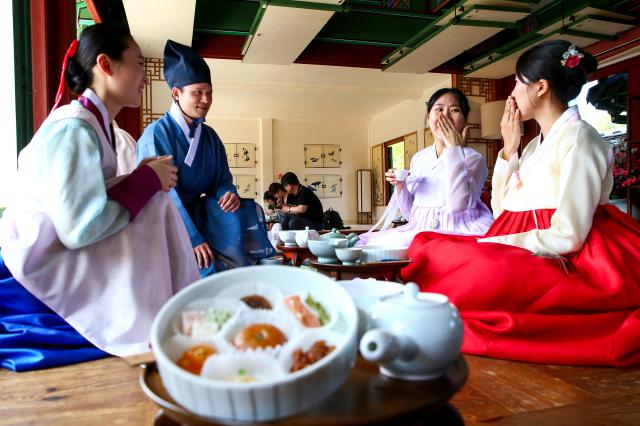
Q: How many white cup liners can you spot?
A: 7